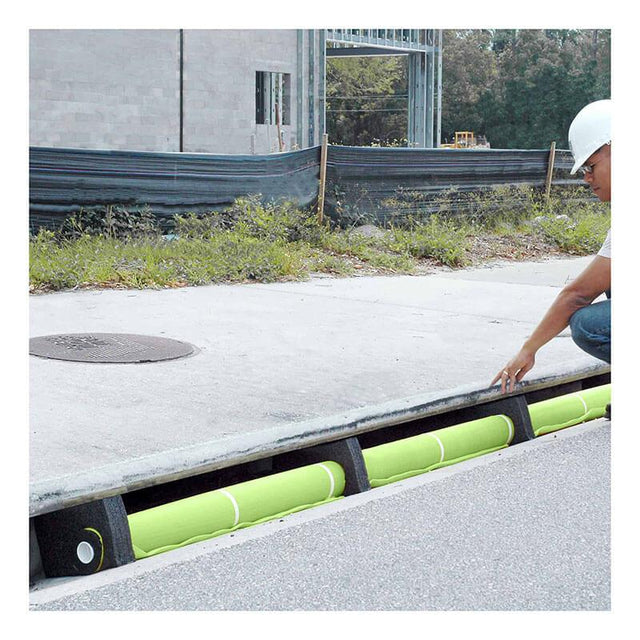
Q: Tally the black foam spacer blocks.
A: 3